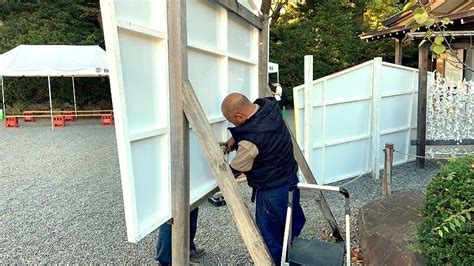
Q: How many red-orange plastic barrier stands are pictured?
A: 5